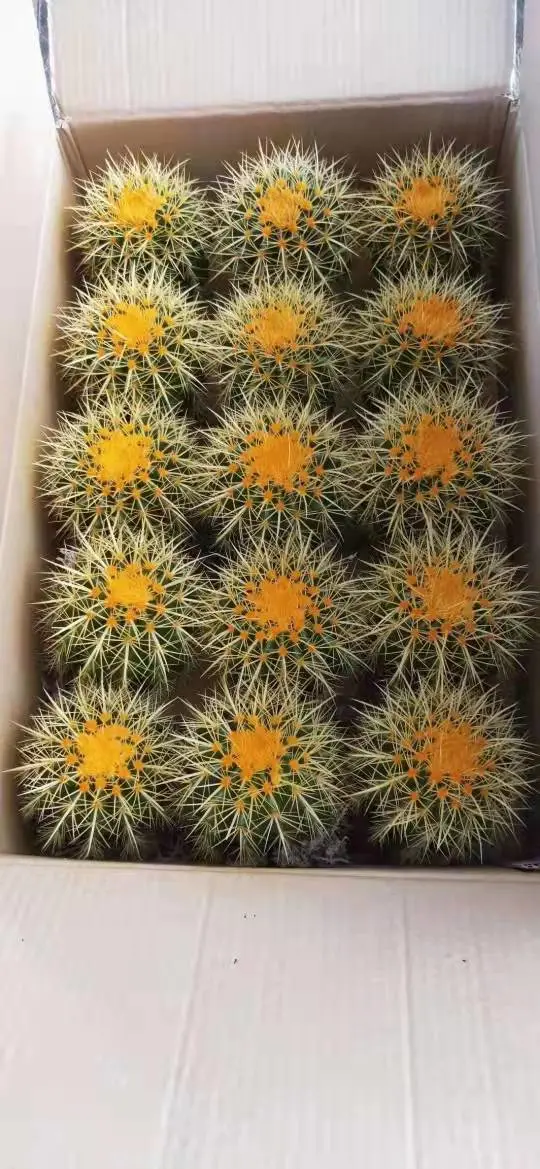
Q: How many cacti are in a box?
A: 15